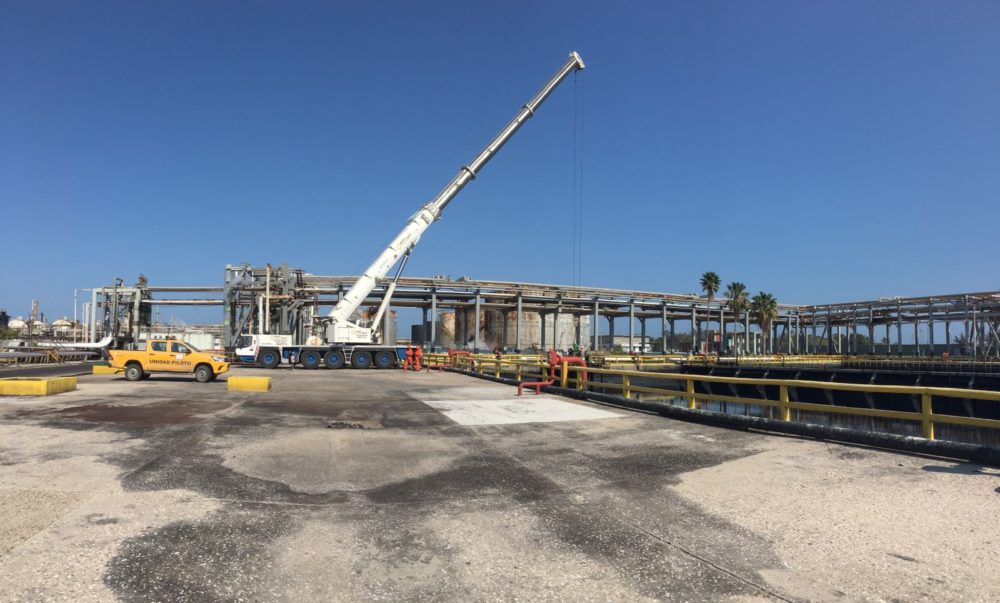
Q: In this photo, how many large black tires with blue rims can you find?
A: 5